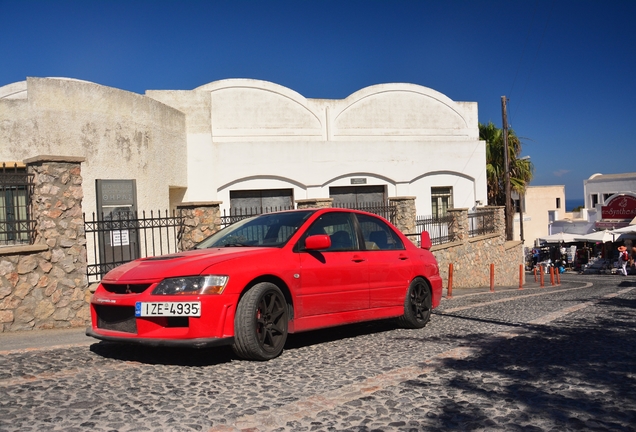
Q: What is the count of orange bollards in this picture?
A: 7